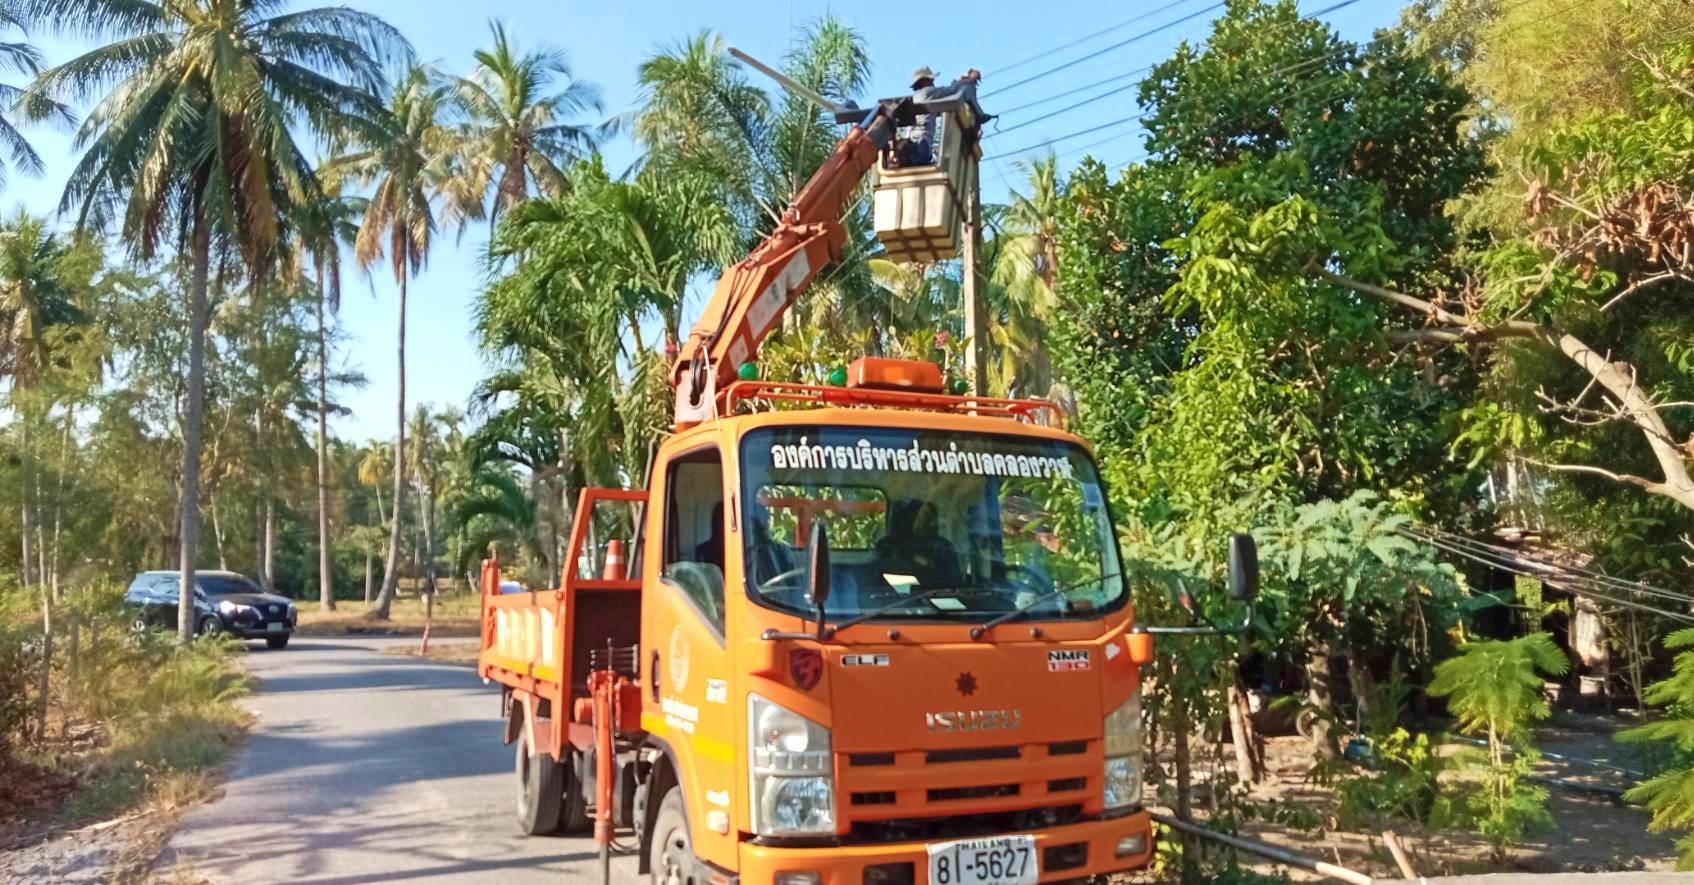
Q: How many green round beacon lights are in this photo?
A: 3